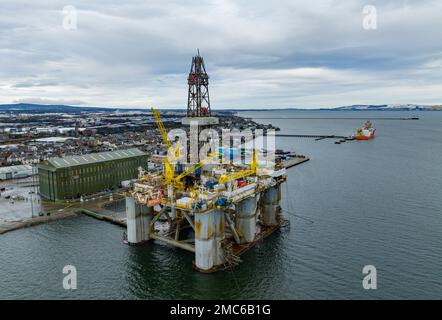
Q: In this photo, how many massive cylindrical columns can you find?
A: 4